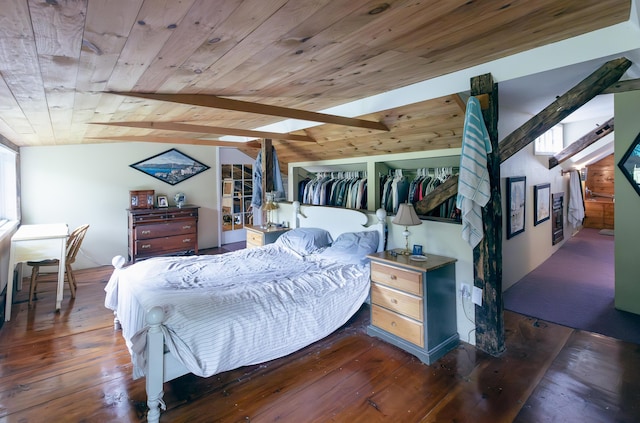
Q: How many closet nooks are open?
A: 2